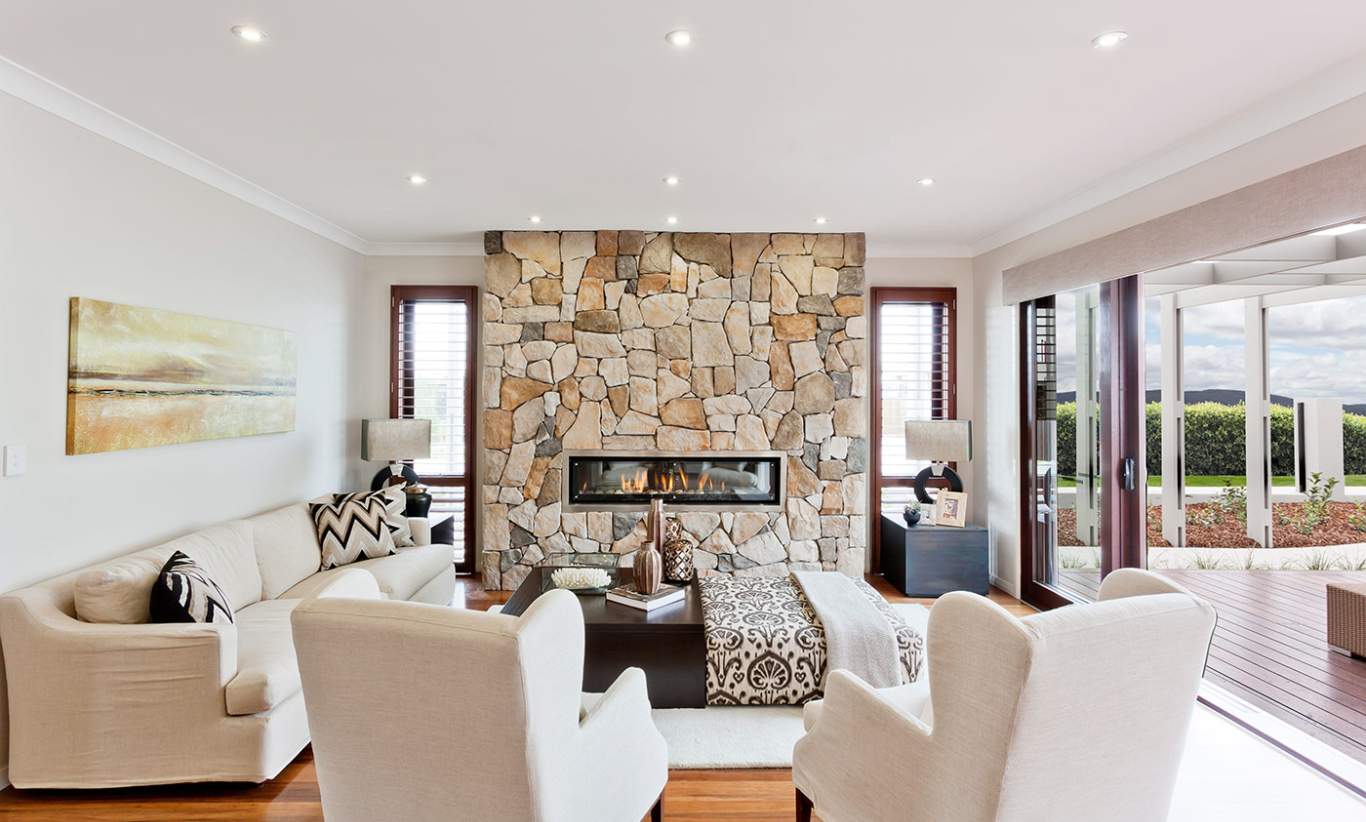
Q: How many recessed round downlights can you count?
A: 9